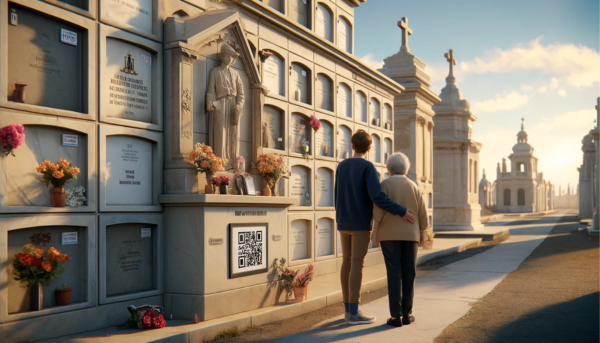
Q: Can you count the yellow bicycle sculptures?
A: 0